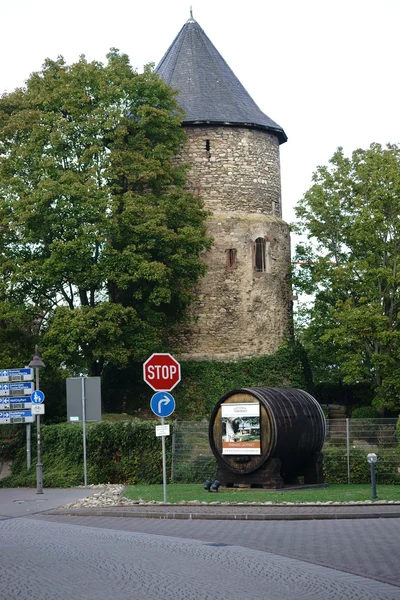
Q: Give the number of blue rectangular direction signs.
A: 4